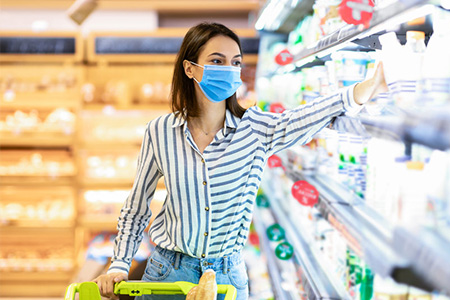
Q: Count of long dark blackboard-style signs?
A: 2